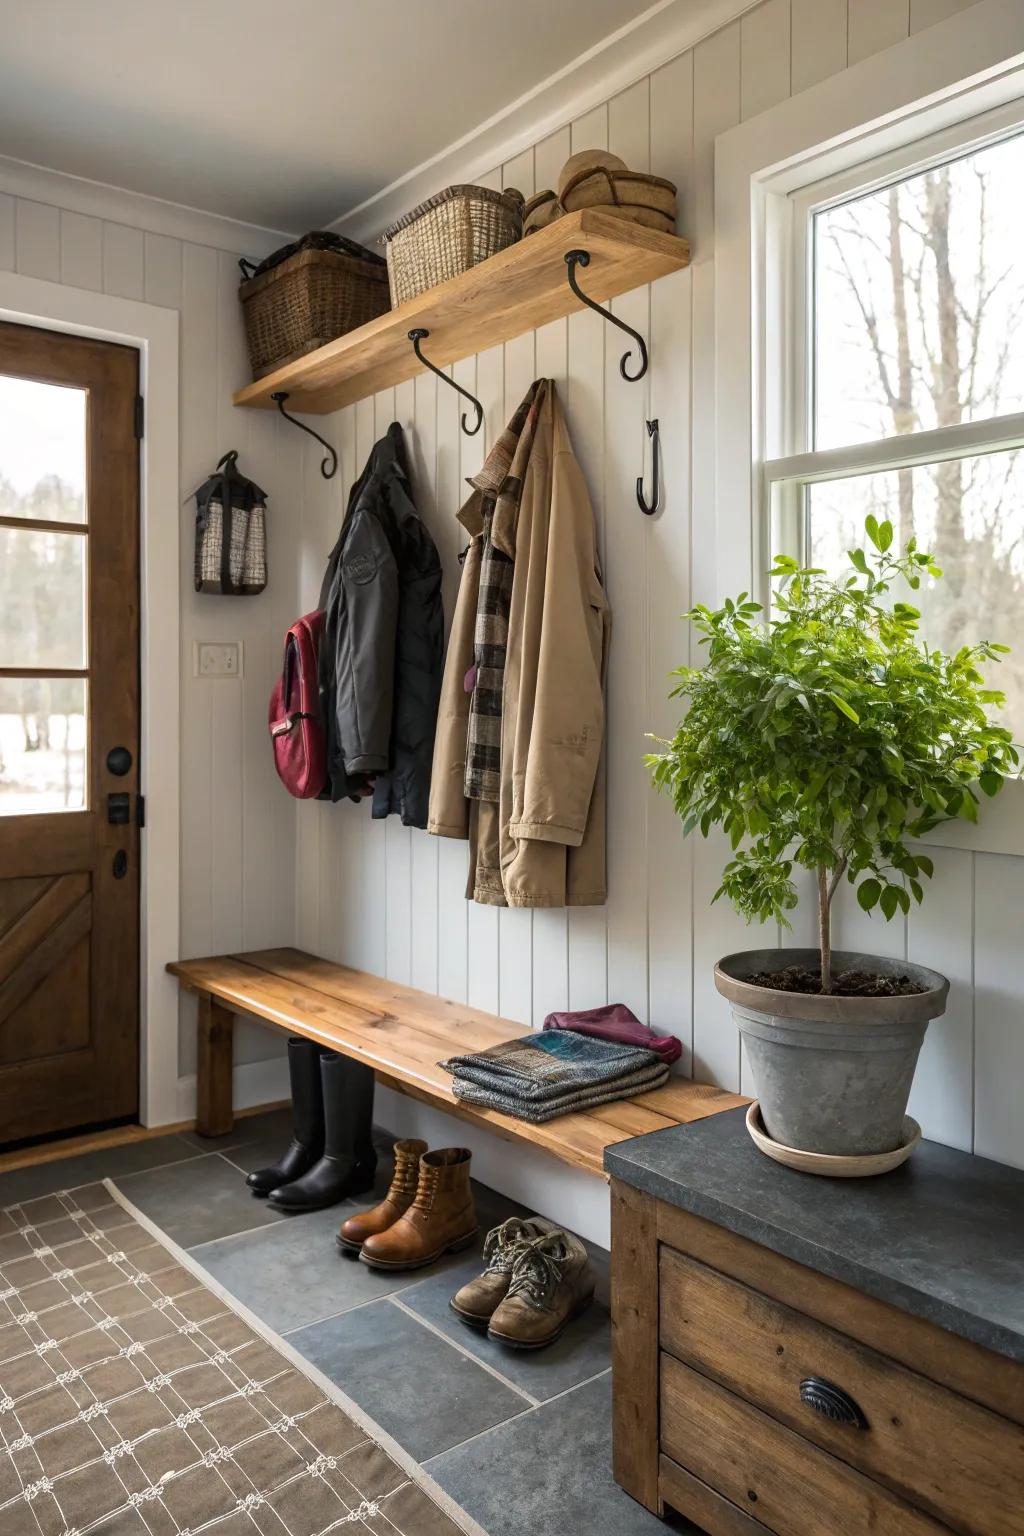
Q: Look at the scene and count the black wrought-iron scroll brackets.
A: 3